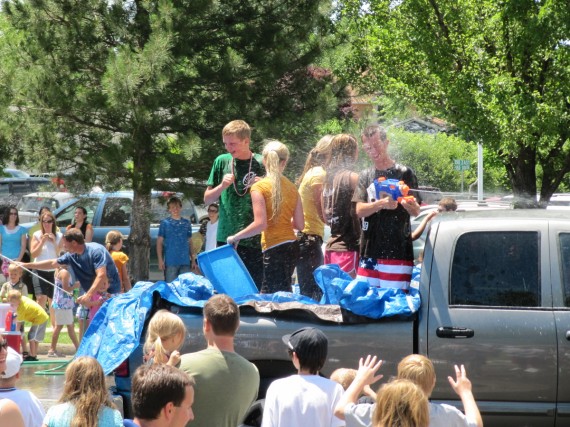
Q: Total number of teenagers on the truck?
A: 5